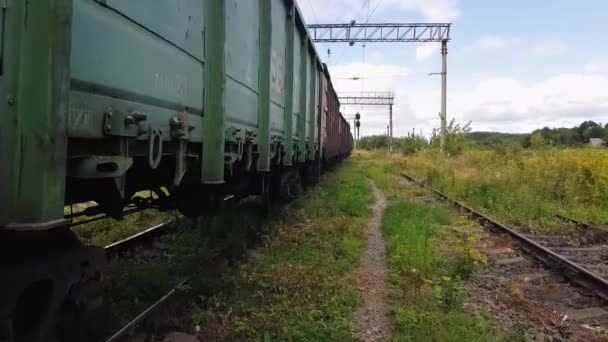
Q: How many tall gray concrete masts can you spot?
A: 2